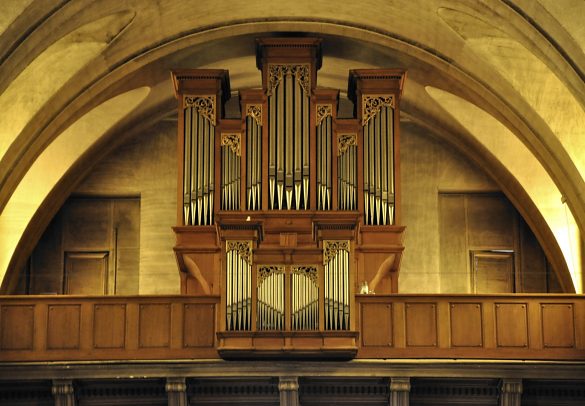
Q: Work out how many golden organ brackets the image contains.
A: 11